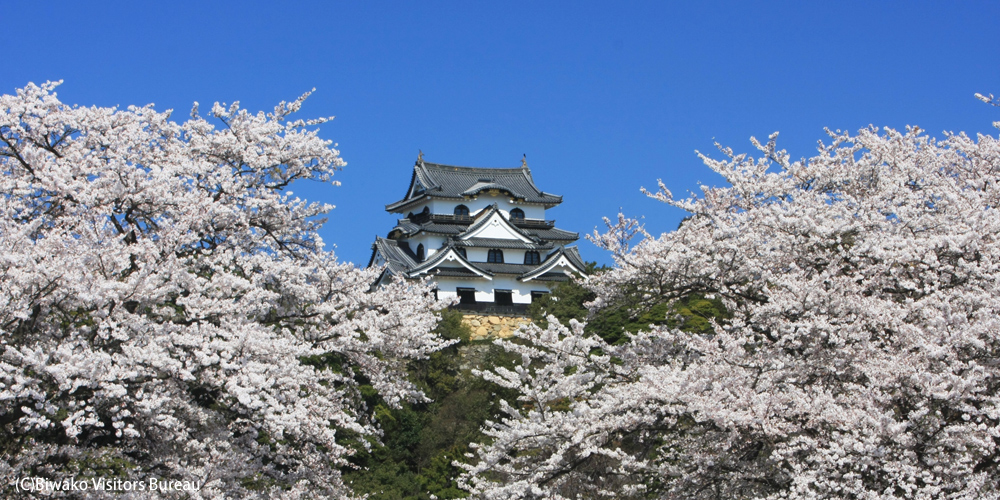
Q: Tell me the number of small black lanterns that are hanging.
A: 0